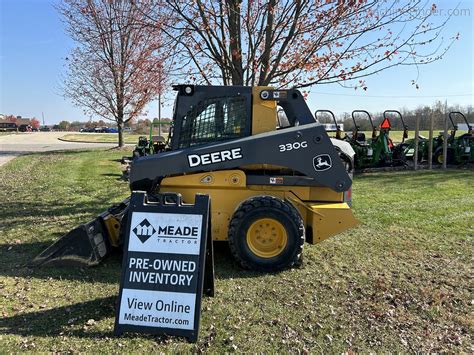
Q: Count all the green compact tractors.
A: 4